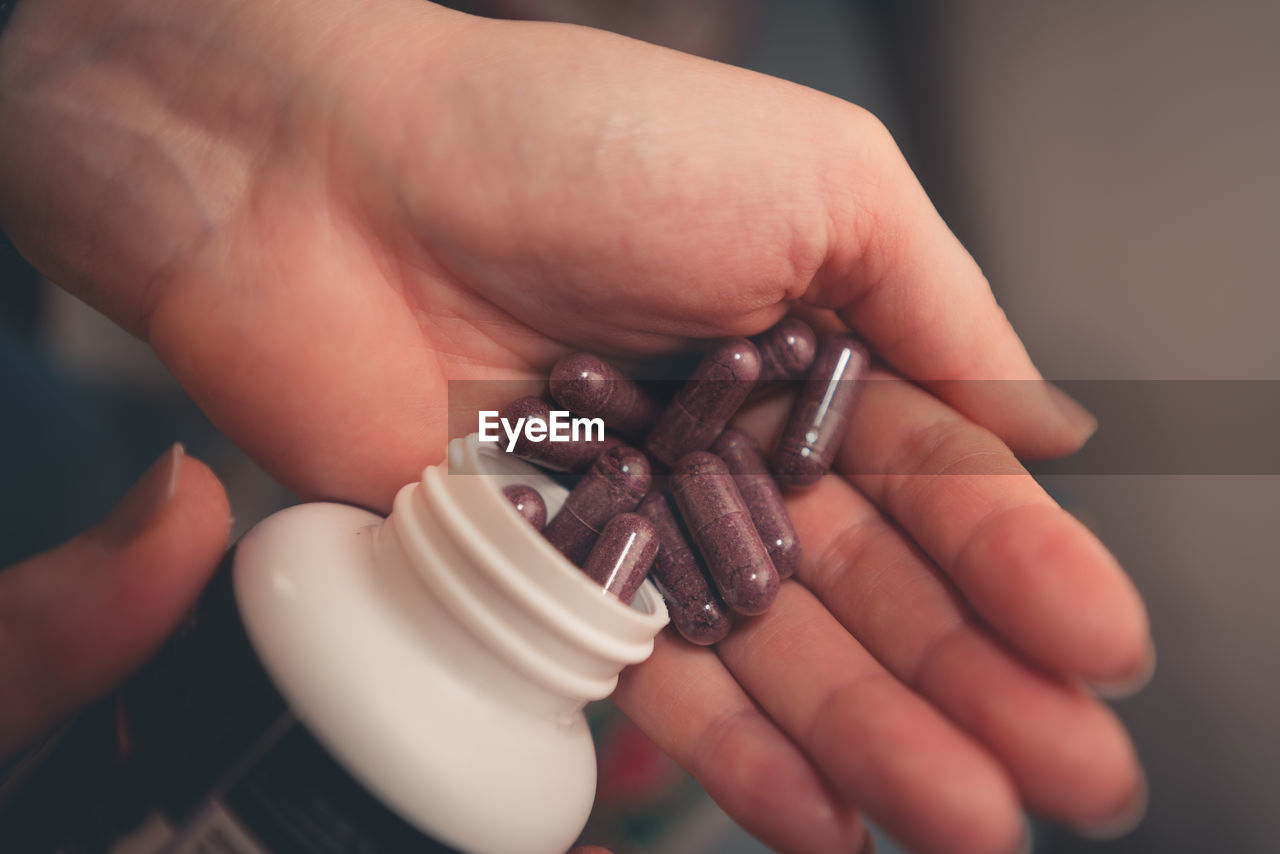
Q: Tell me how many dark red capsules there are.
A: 11